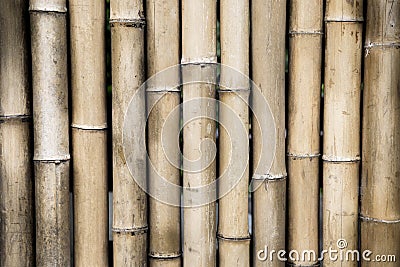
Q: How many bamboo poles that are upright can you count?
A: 11